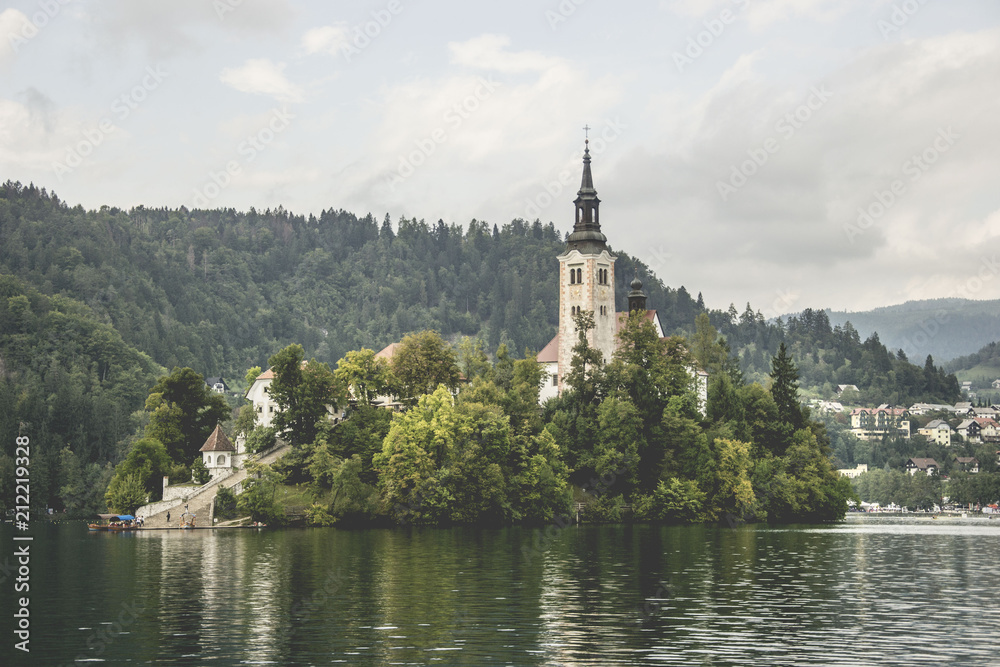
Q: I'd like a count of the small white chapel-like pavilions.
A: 1